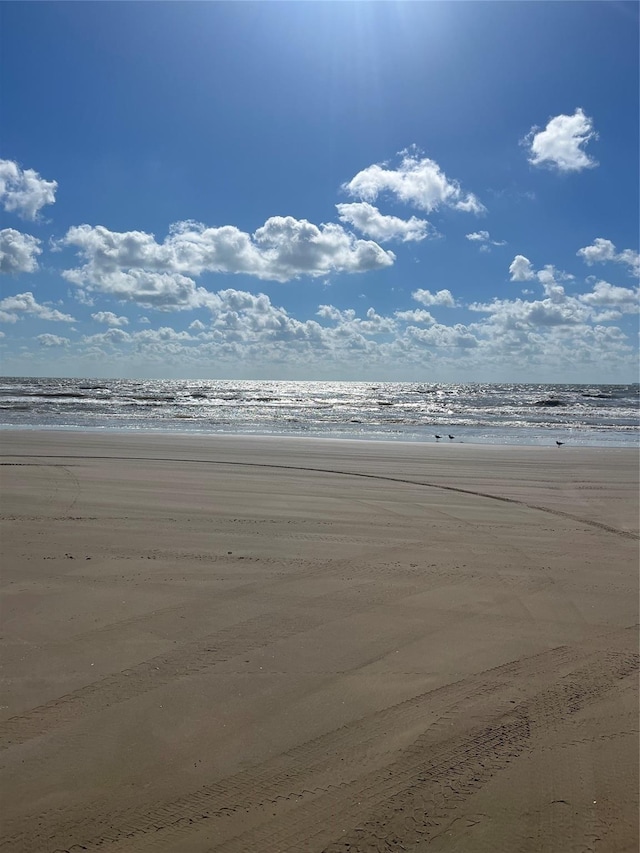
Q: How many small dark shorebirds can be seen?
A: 3